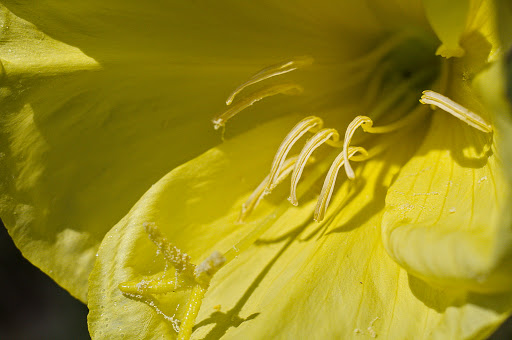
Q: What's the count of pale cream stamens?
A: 8